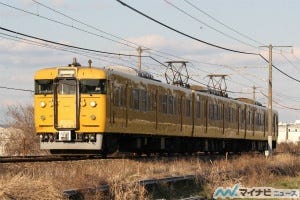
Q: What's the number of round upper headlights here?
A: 2